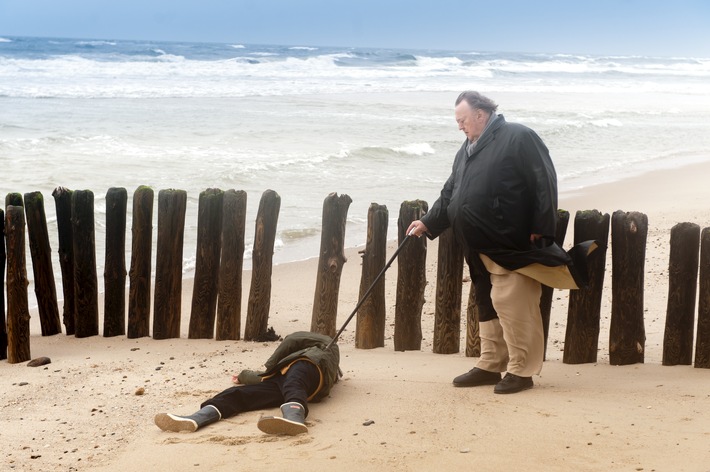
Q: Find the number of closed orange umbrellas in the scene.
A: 0